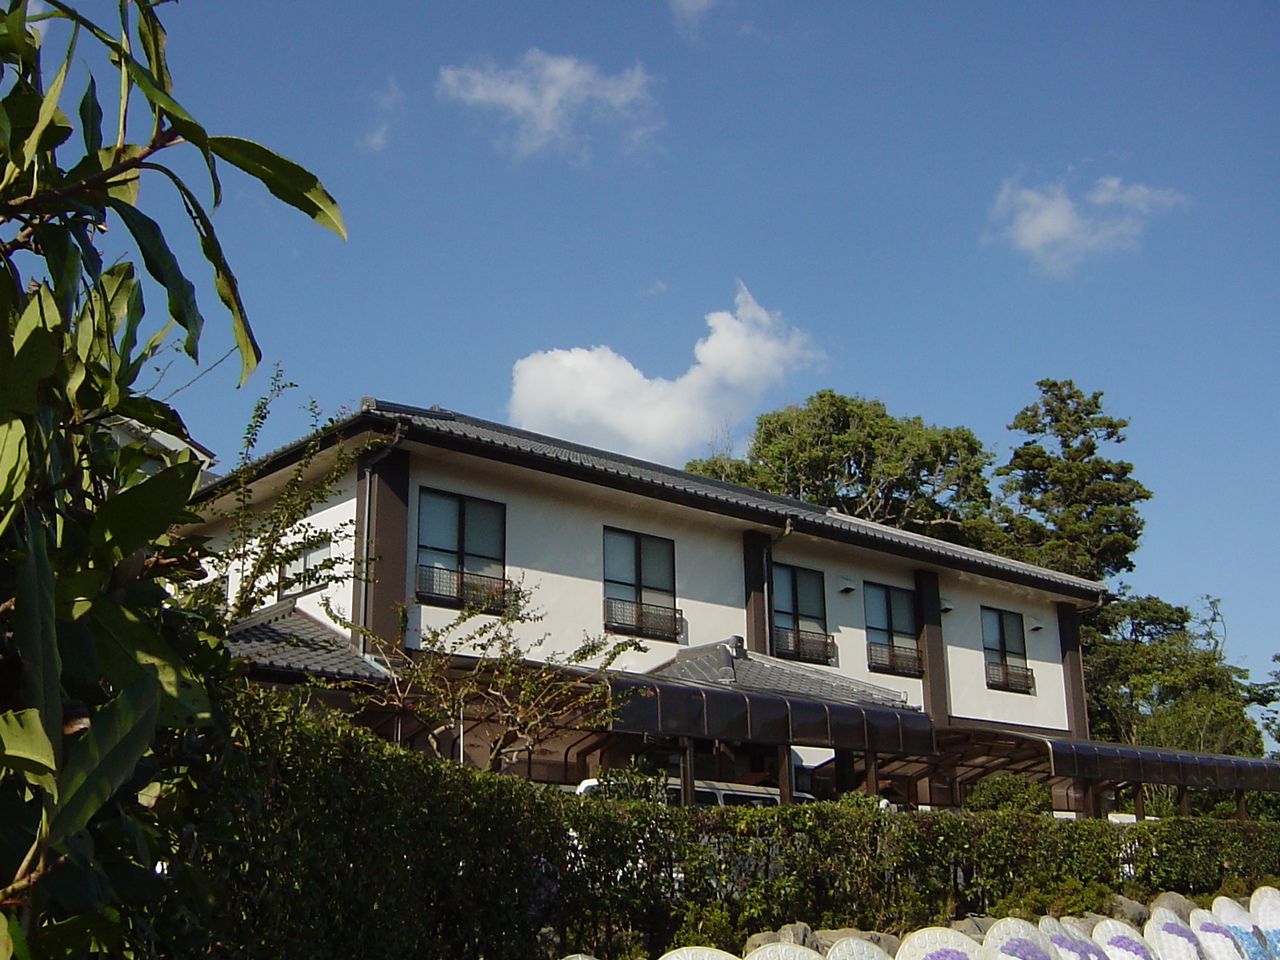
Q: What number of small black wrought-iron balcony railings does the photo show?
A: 5